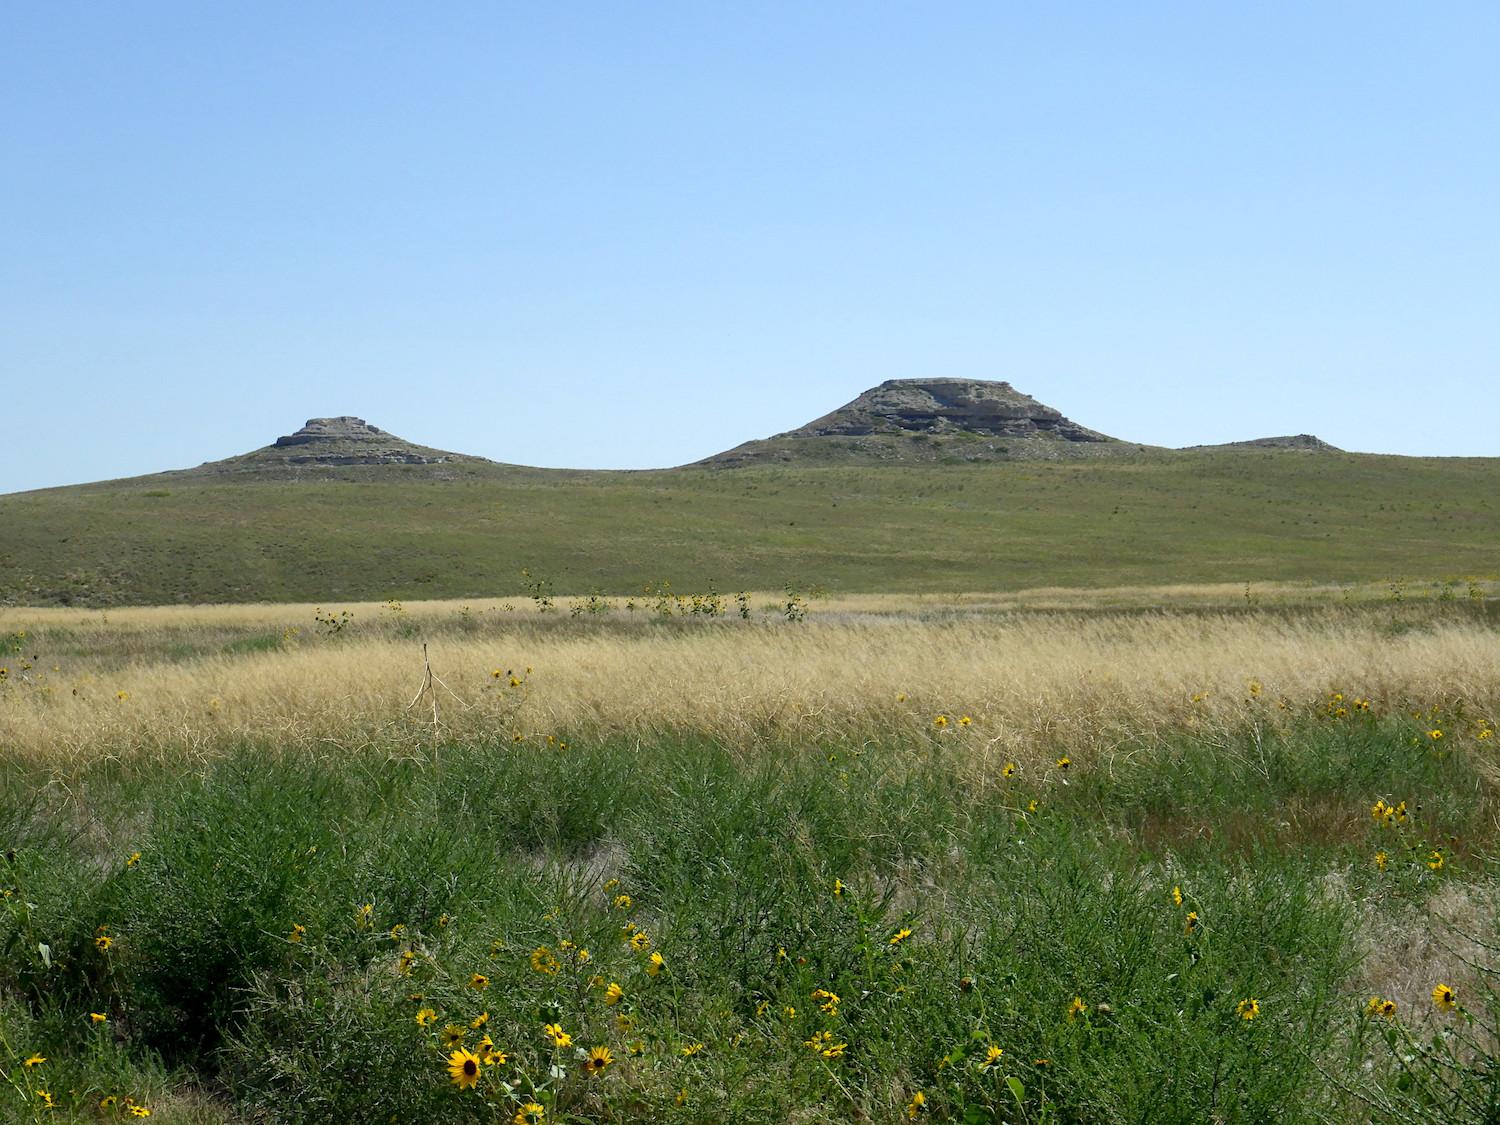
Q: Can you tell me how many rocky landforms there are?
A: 3